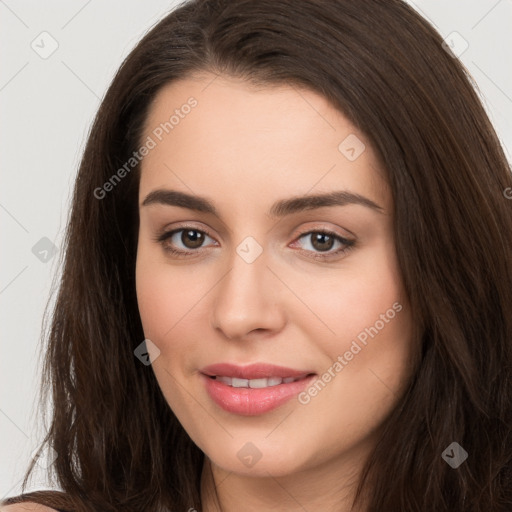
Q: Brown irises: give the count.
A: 2